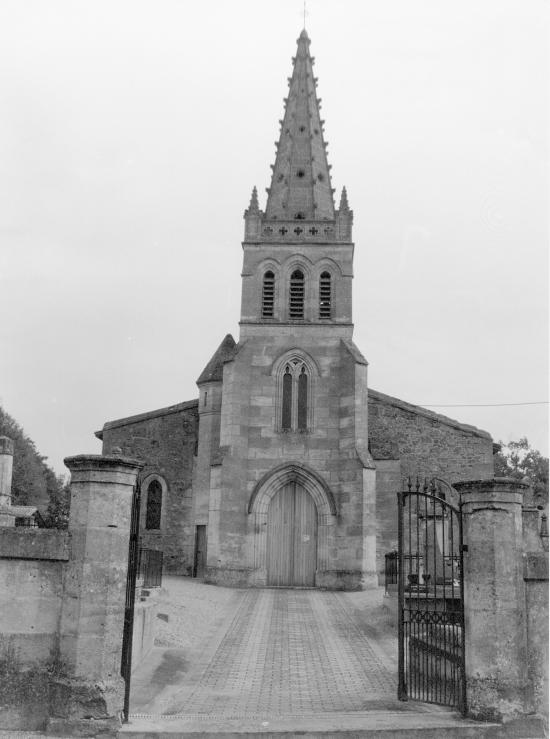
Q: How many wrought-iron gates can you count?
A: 2